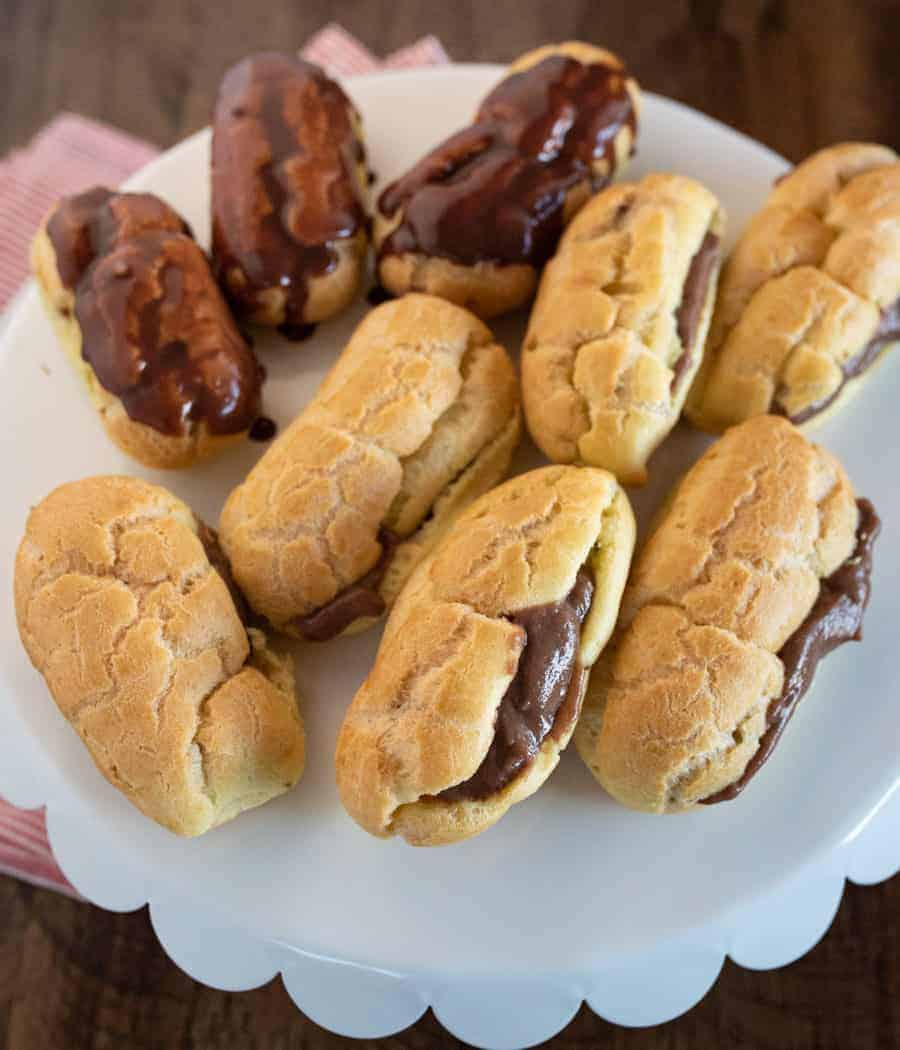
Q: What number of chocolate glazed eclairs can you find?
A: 3